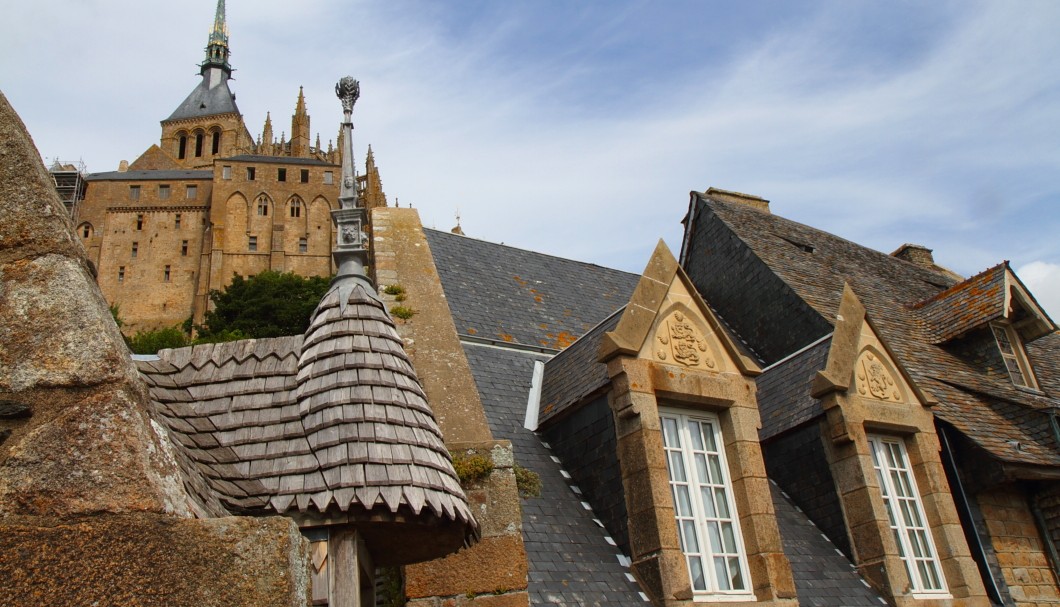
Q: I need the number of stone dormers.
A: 2